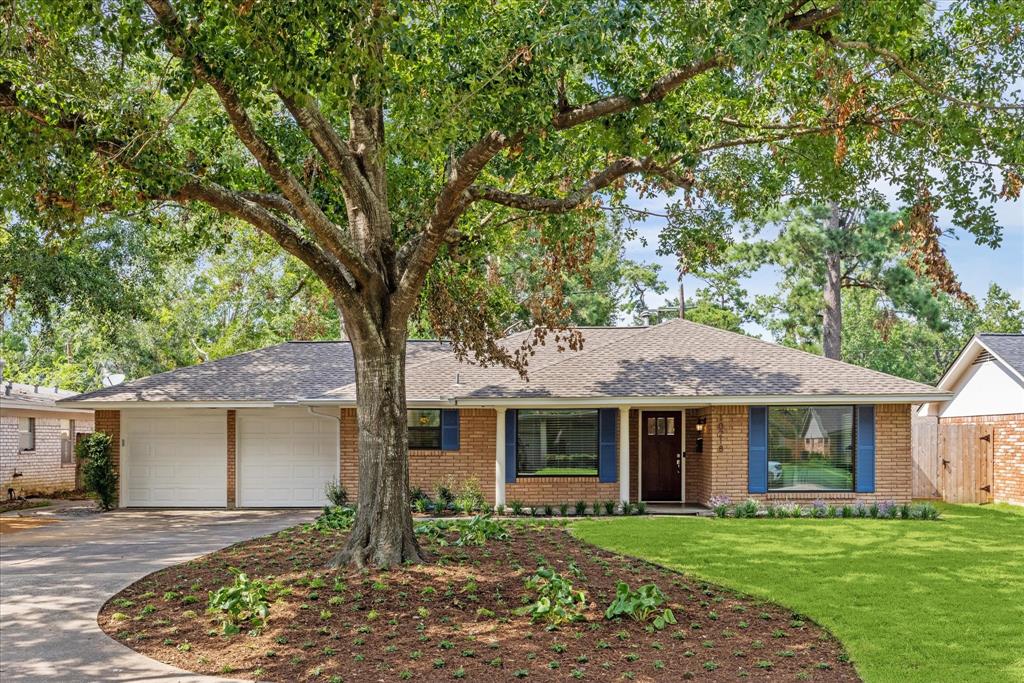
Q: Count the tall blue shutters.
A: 4